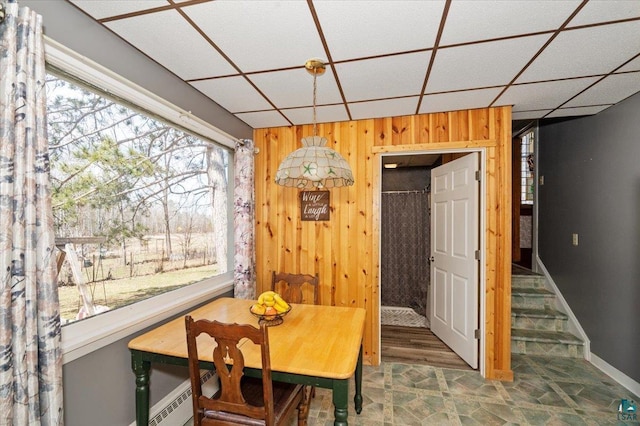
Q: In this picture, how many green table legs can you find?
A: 3